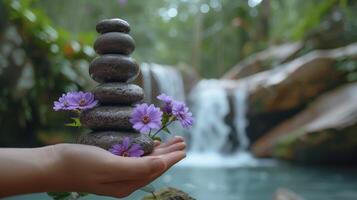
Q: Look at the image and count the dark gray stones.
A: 6